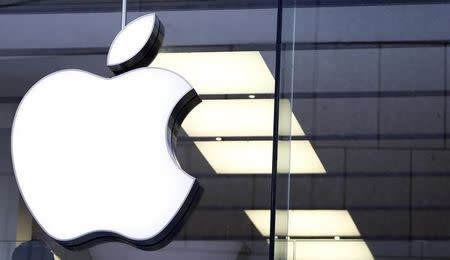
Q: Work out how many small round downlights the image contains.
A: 3